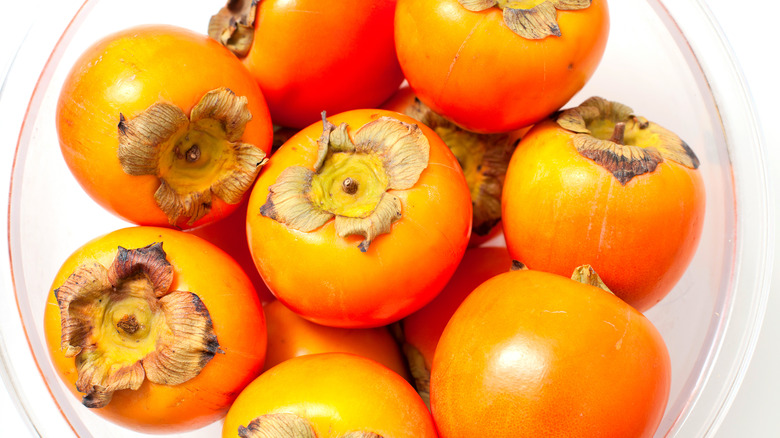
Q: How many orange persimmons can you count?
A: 12